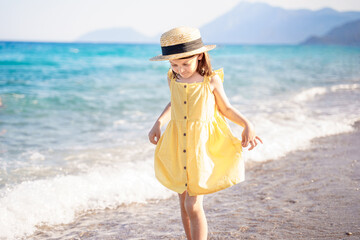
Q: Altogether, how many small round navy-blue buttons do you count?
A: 7